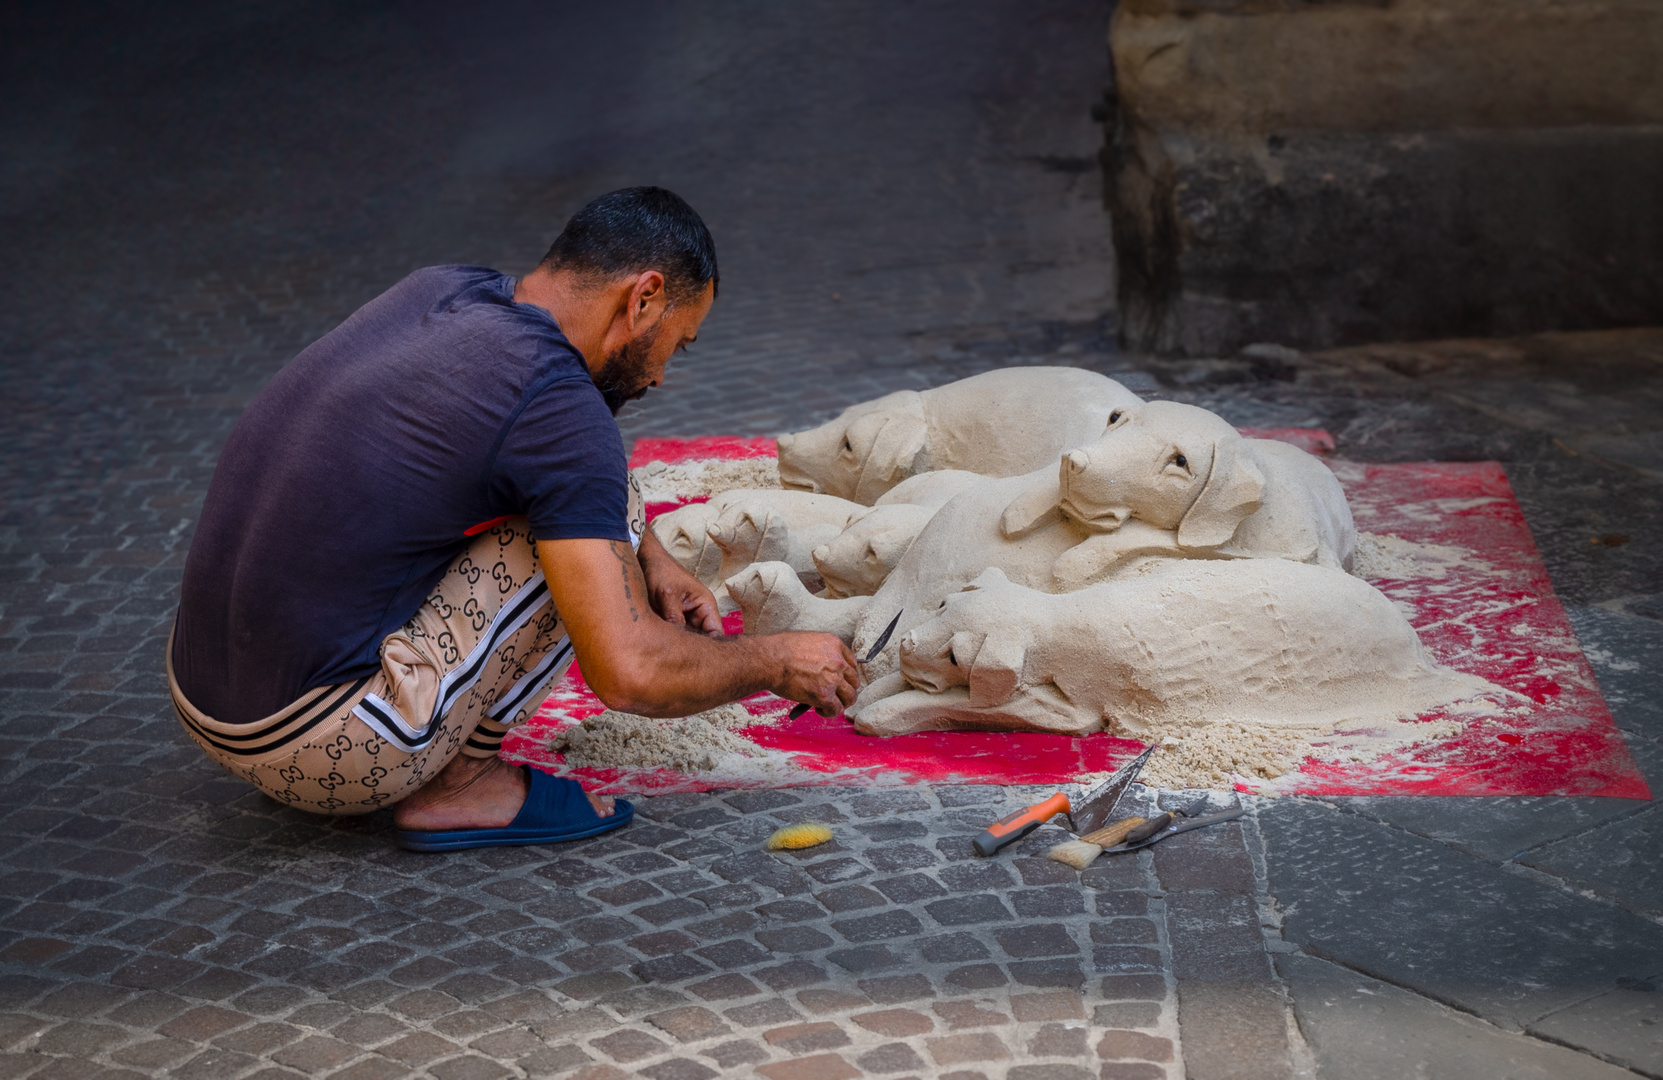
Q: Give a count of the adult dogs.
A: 3